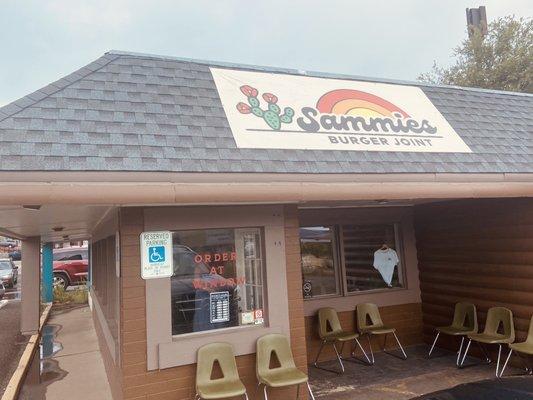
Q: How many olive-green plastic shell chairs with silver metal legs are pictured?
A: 7